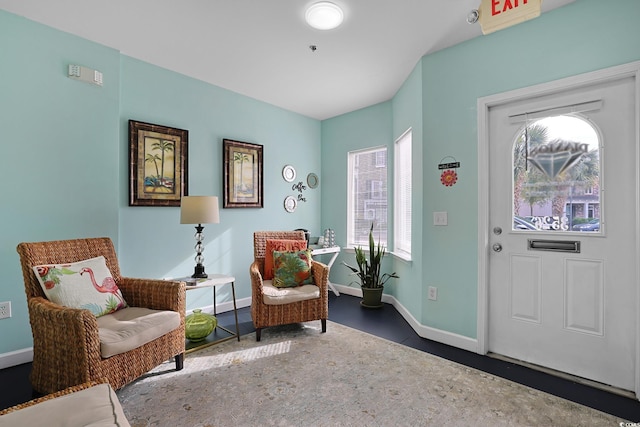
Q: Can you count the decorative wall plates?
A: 3